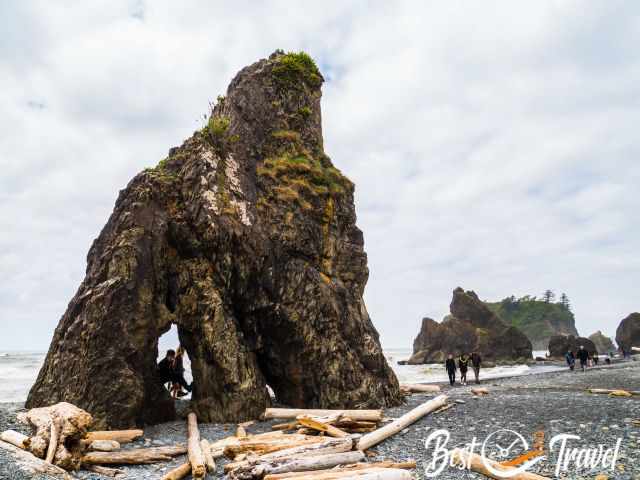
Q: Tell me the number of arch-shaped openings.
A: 2